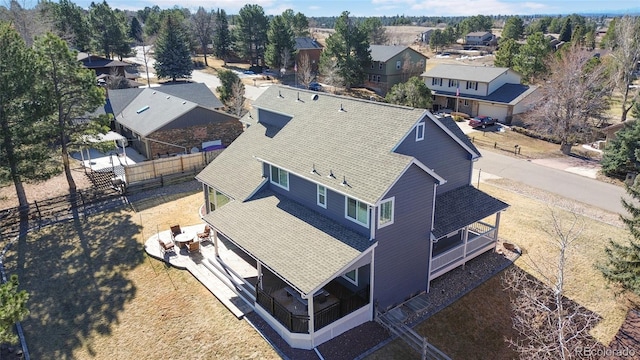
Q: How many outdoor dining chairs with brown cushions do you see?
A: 4